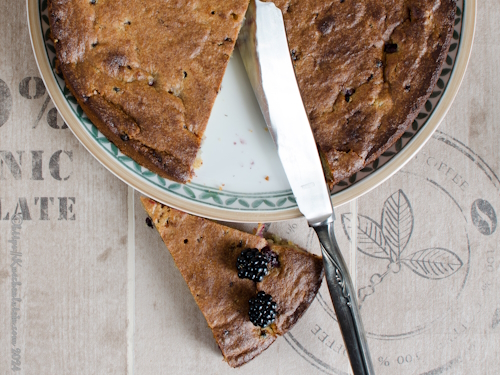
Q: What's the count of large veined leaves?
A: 3